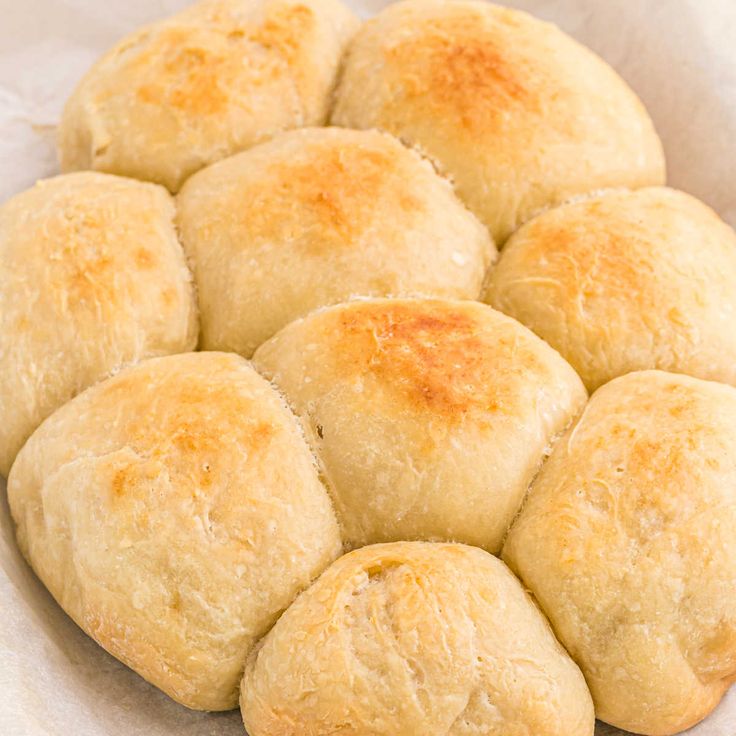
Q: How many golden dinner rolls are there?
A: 9